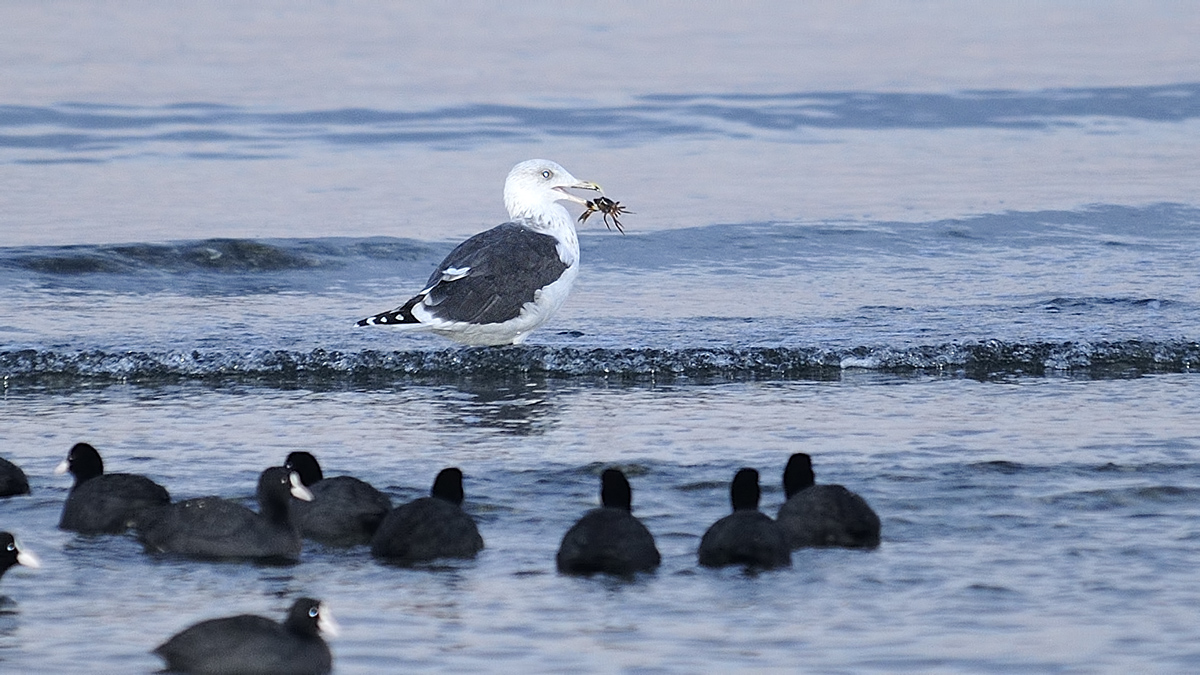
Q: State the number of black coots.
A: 10